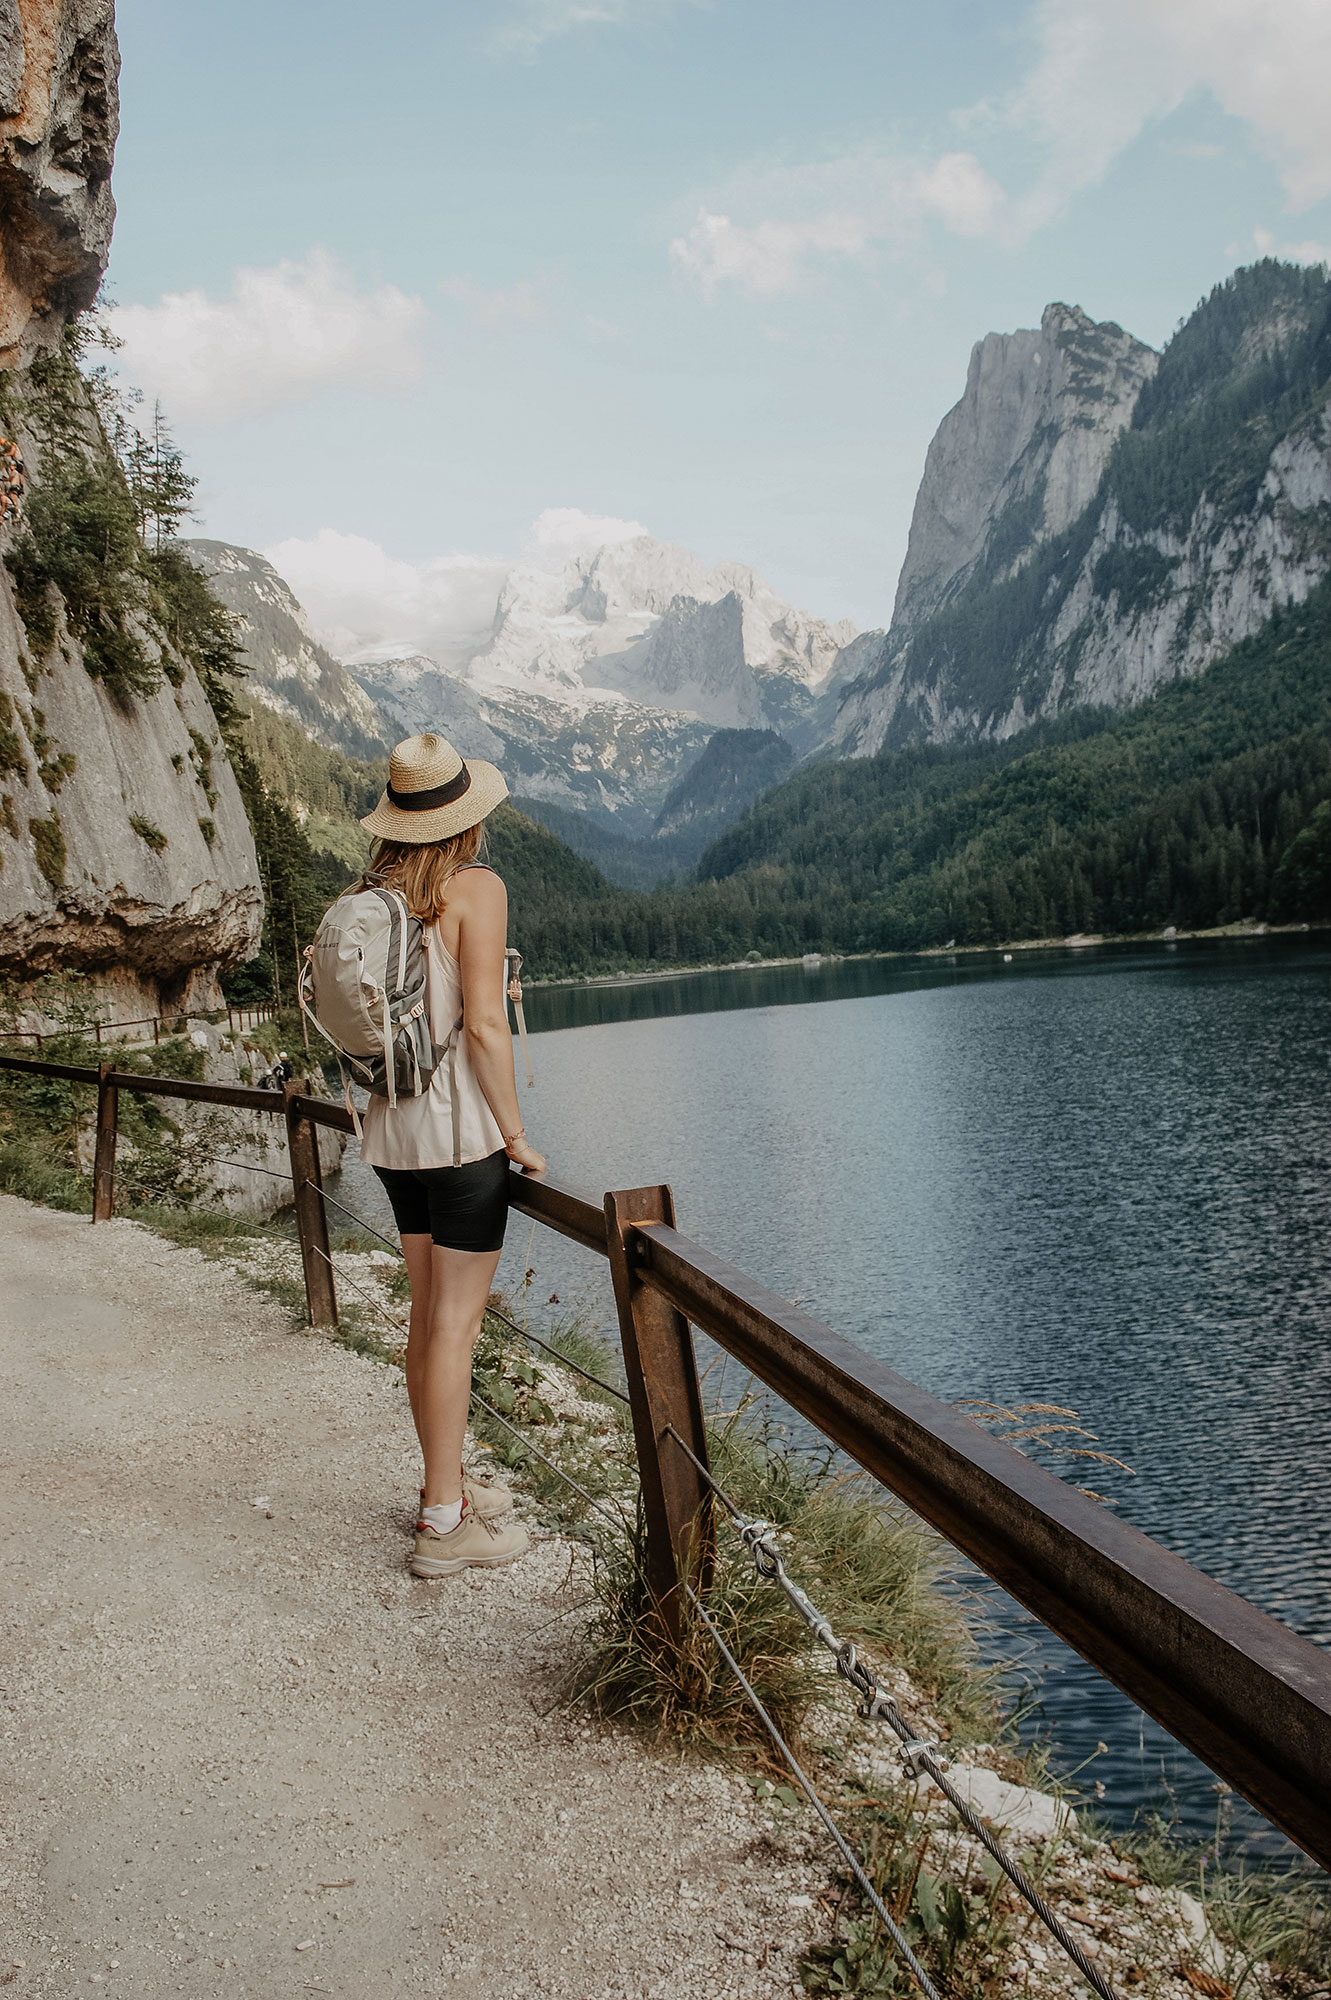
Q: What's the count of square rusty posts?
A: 3